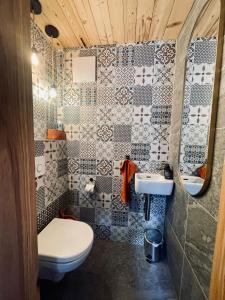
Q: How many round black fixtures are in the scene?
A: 2